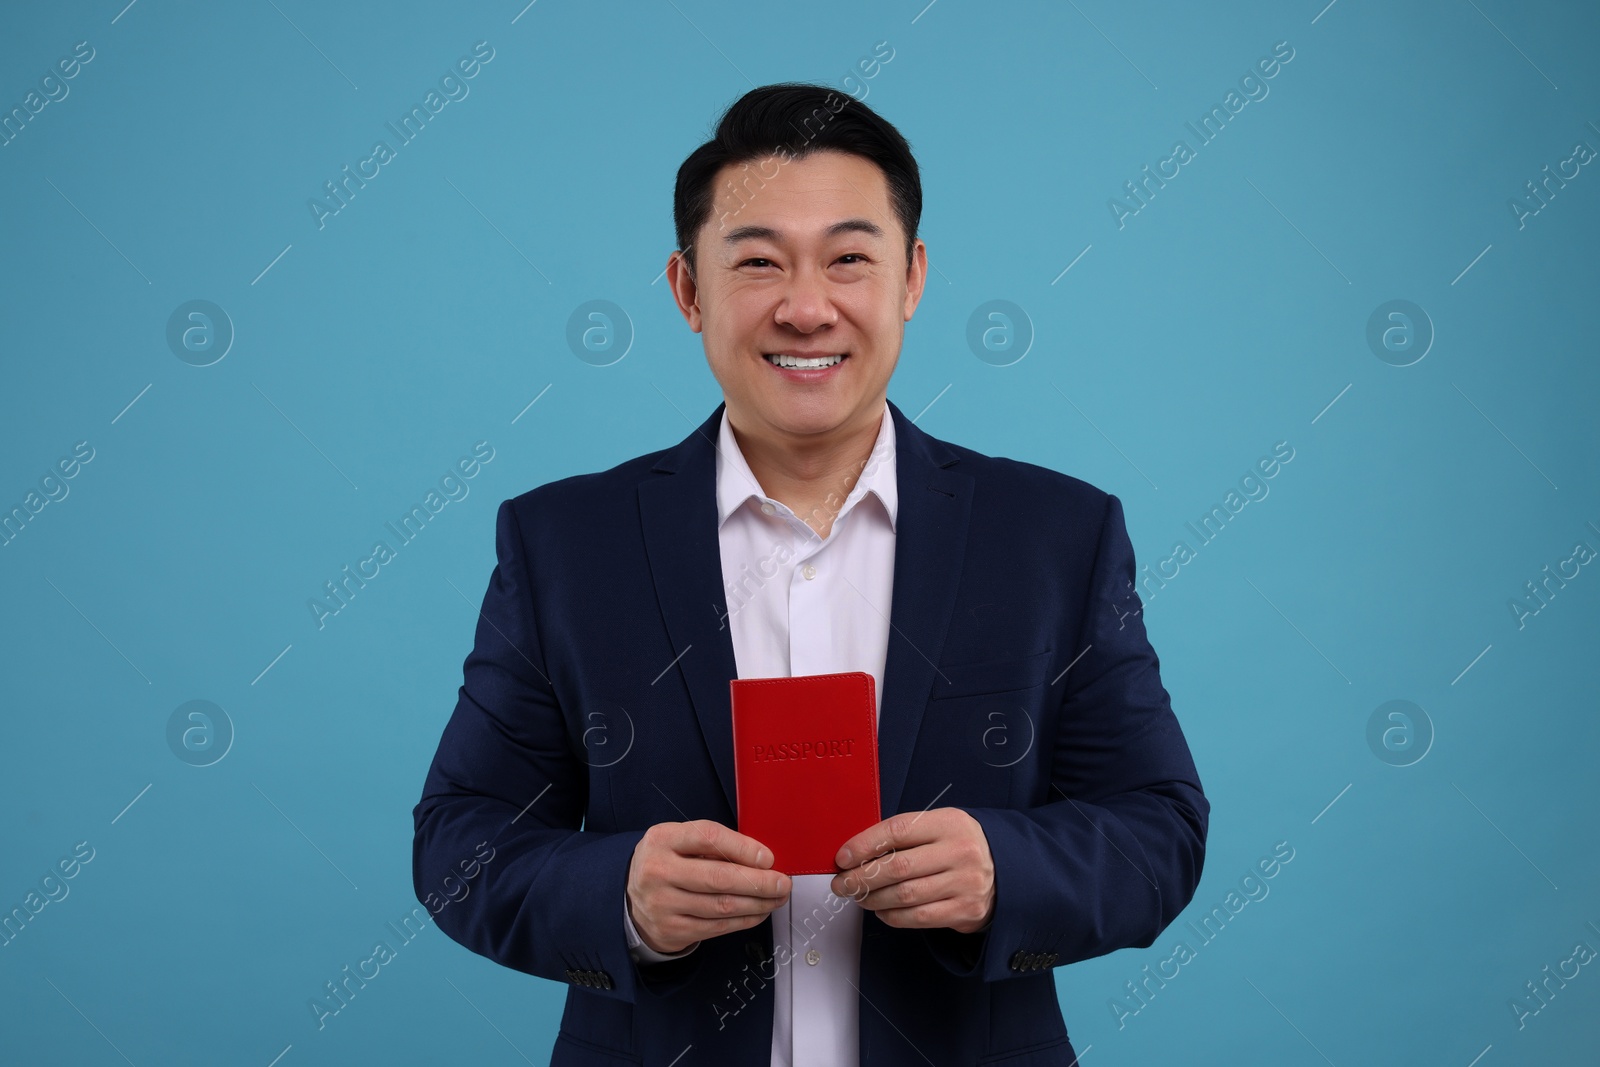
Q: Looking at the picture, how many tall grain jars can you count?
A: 0